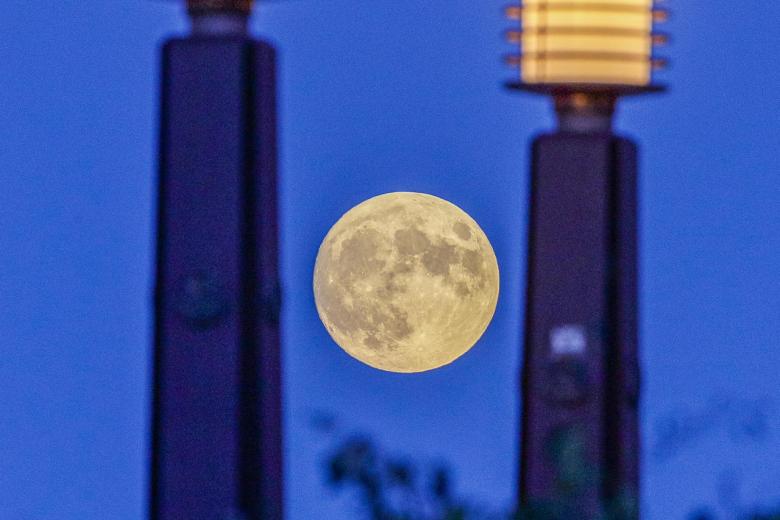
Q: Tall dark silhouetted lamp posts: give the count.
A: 2